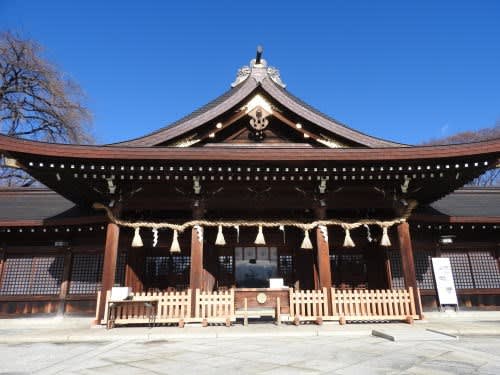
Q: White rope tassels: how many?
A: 7